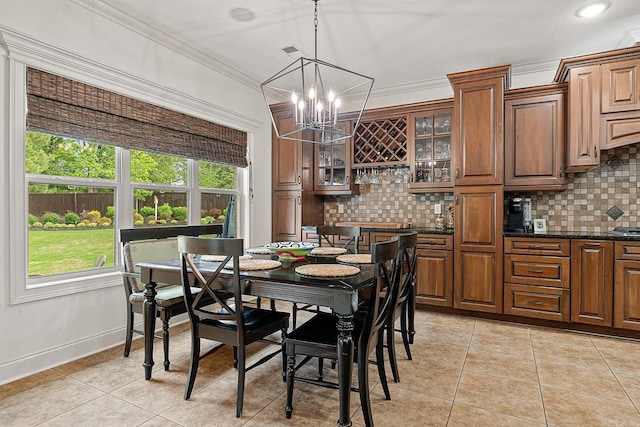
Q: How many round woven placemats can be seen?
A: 6